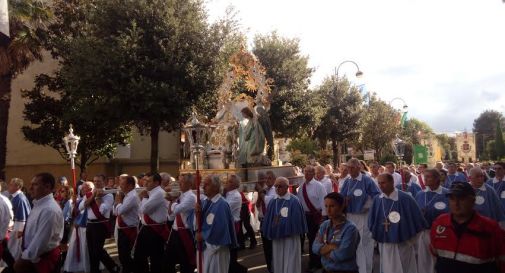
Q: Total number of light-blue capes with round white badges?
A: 7